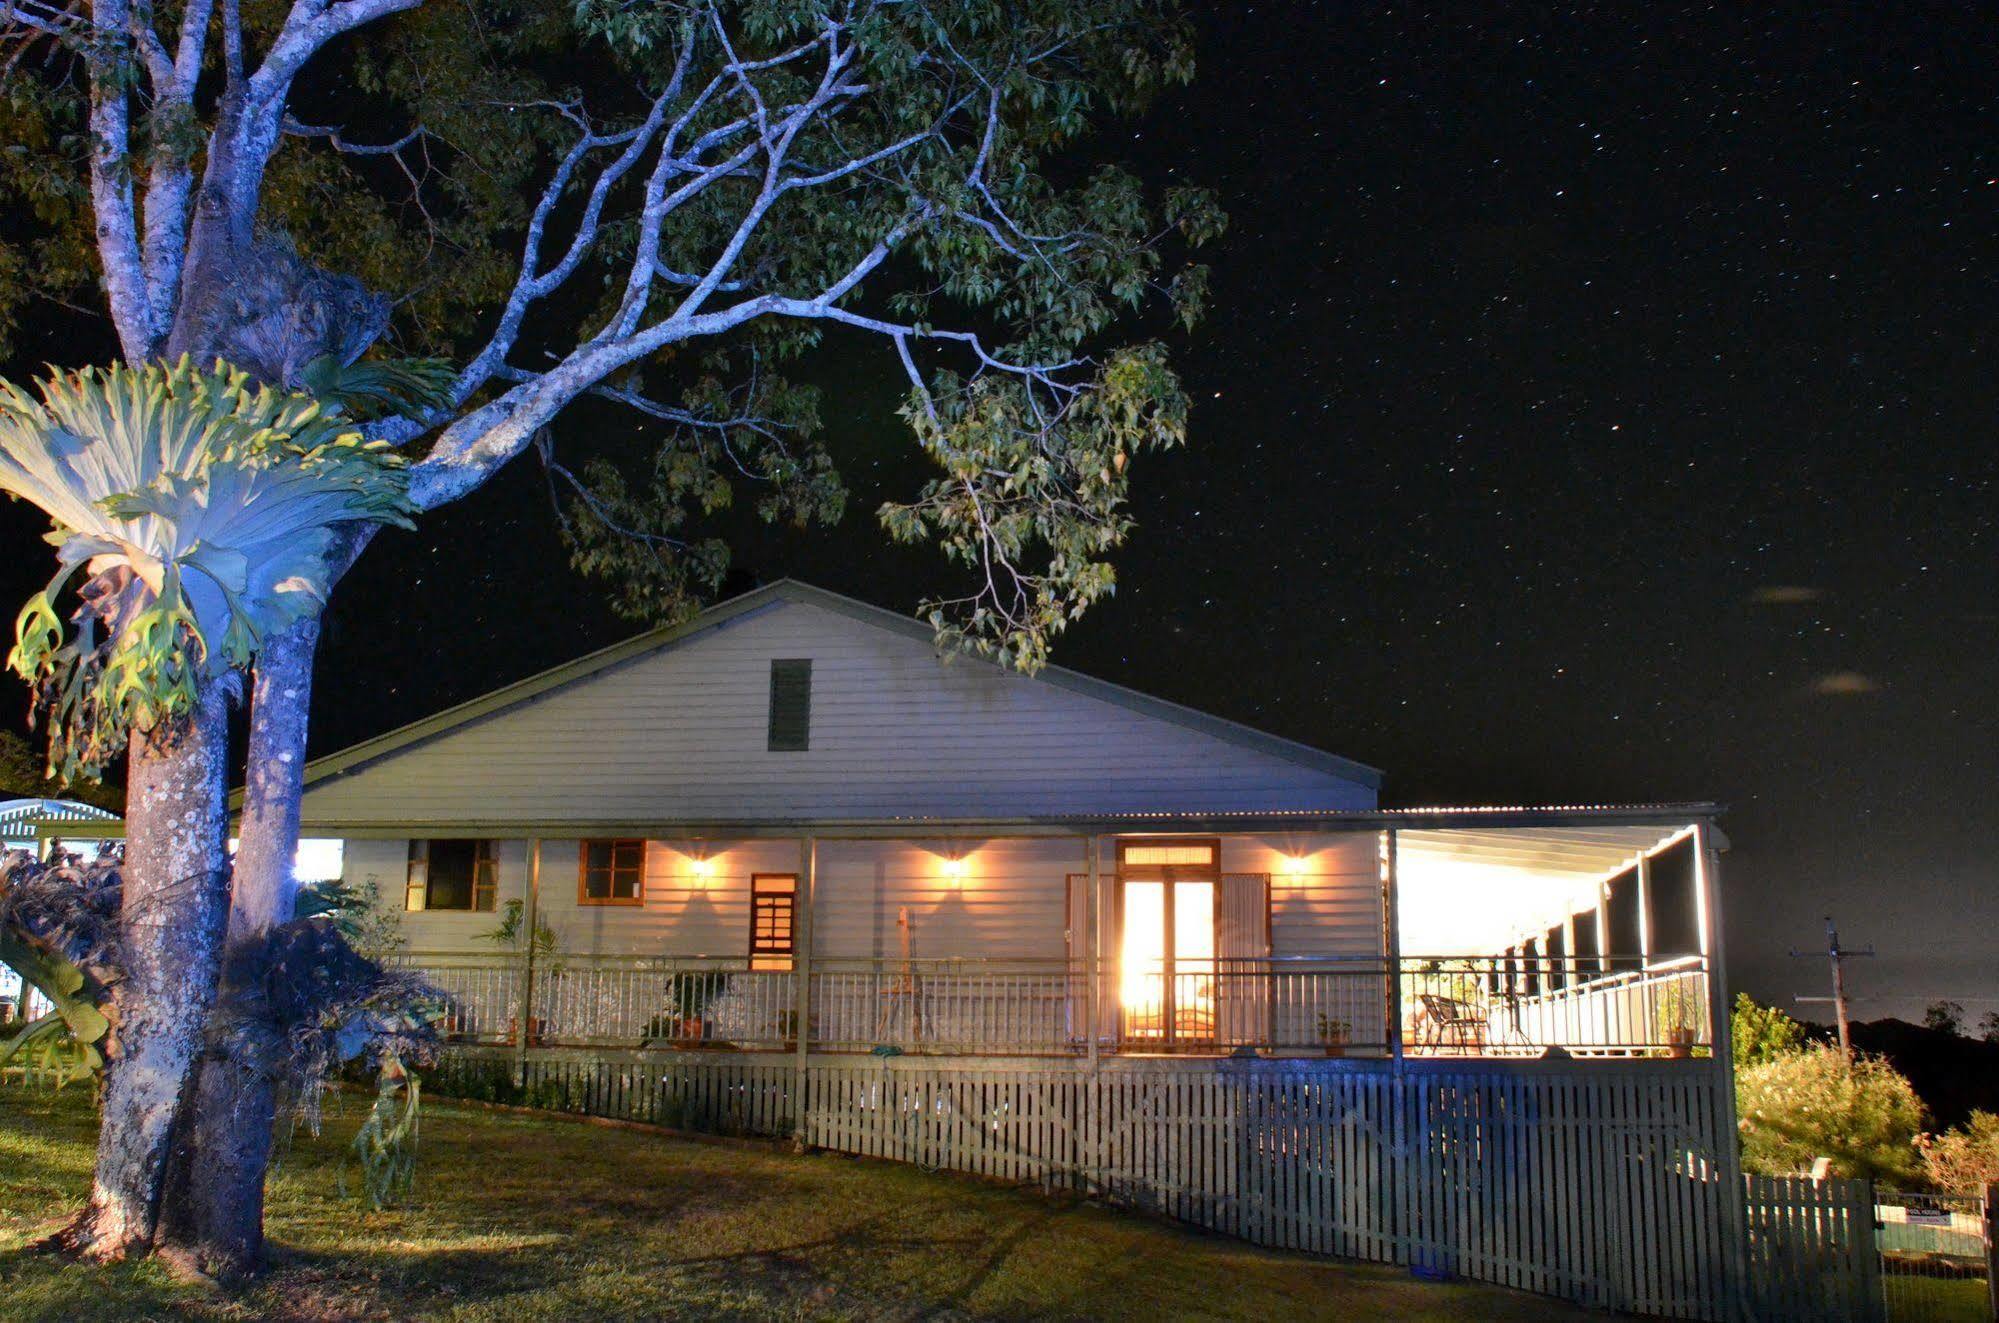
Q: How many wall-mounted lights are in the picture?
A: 3